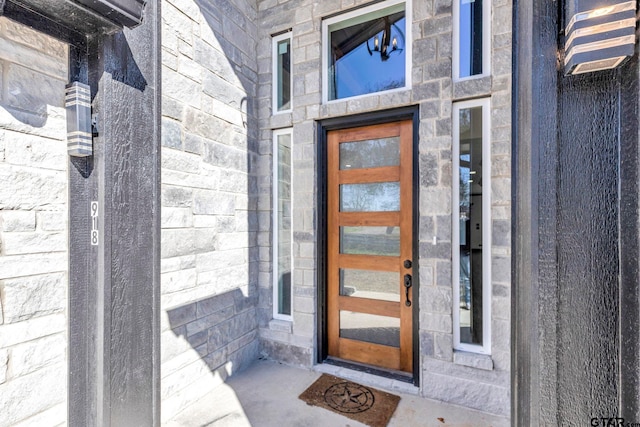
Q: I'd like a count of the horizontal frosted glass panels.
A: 5